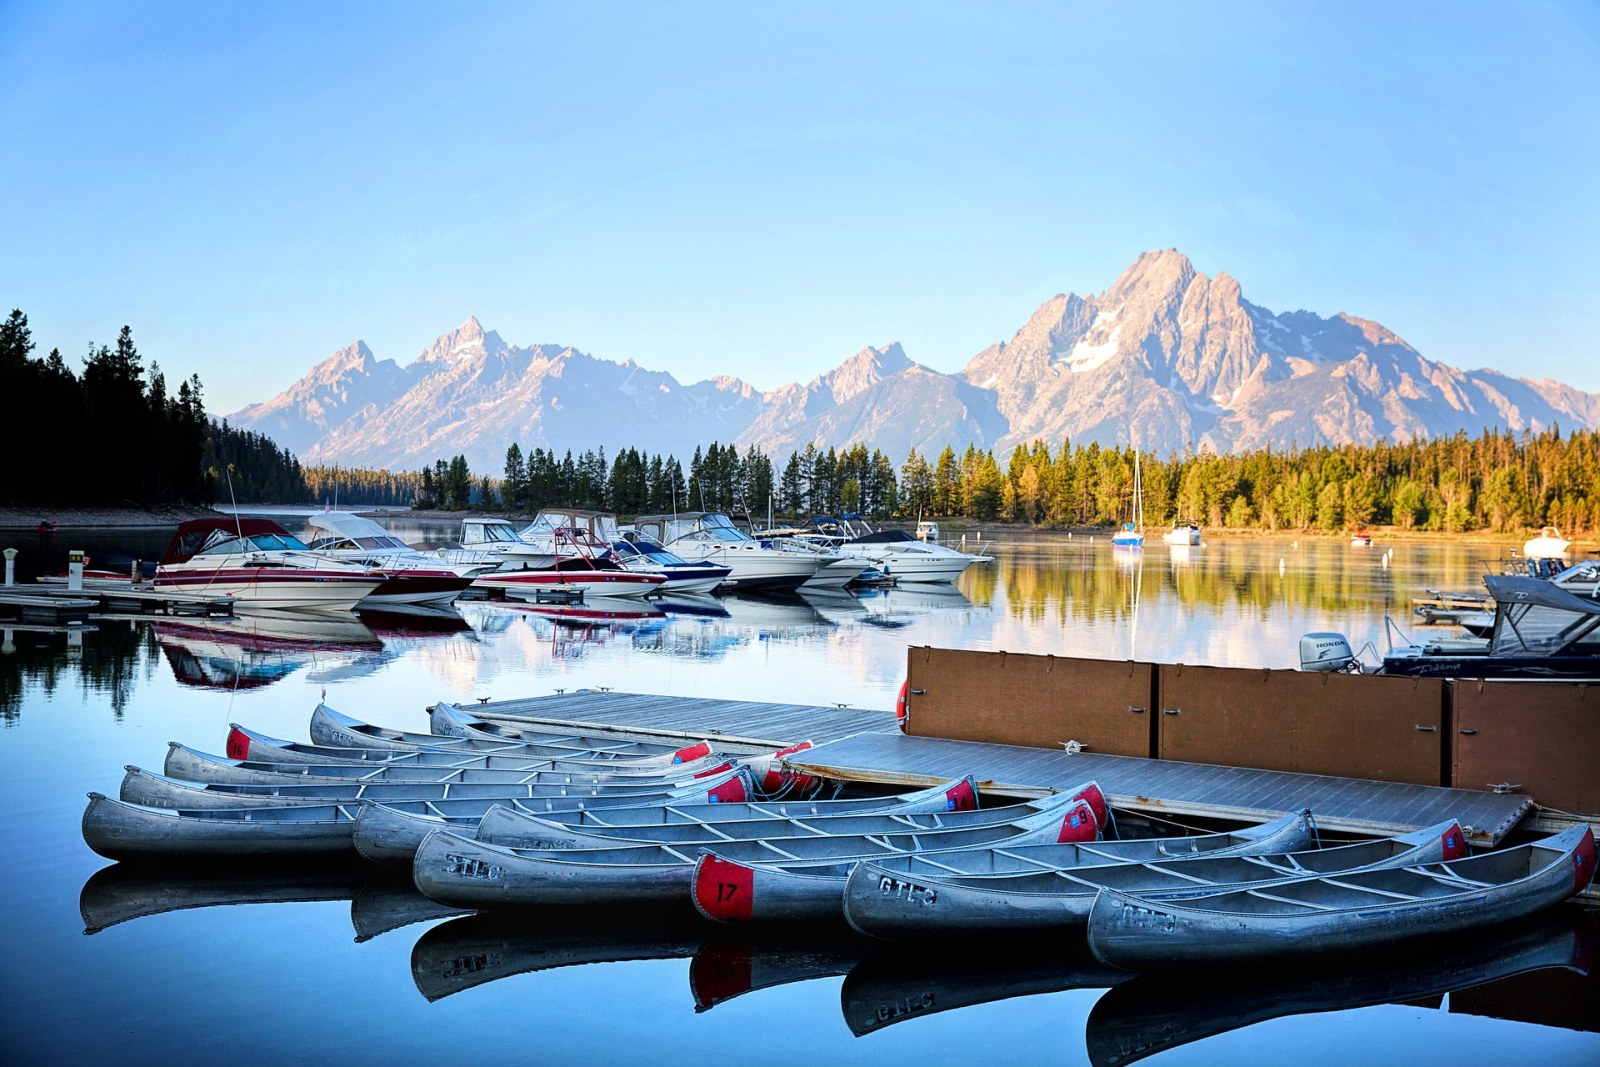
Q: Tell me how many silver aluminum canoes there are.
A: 12